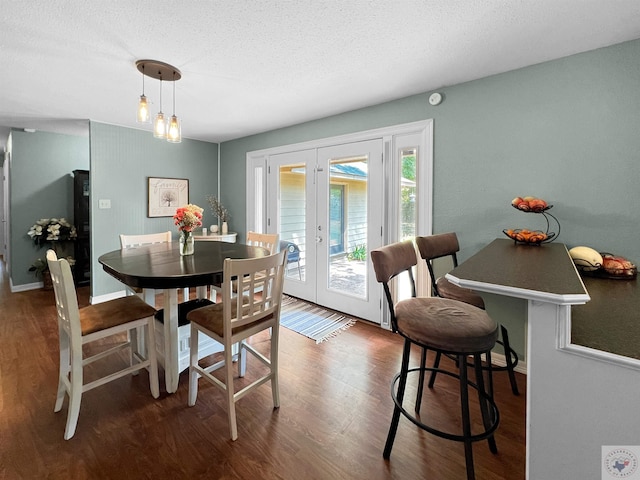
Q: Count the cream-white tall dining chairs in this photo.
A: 4